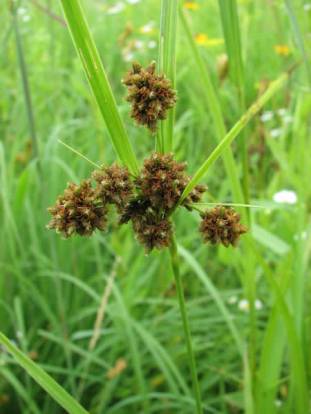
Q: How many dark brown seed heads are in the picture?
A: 6